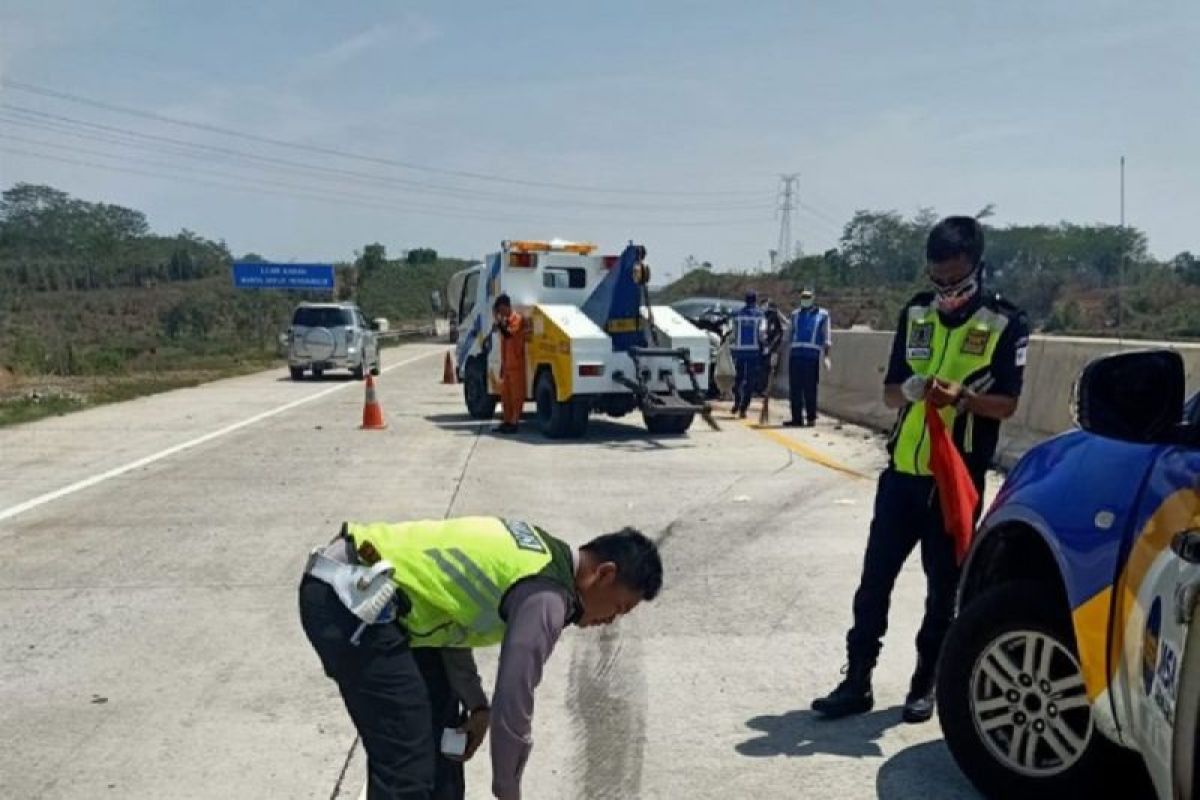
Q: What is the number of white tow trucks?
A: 1